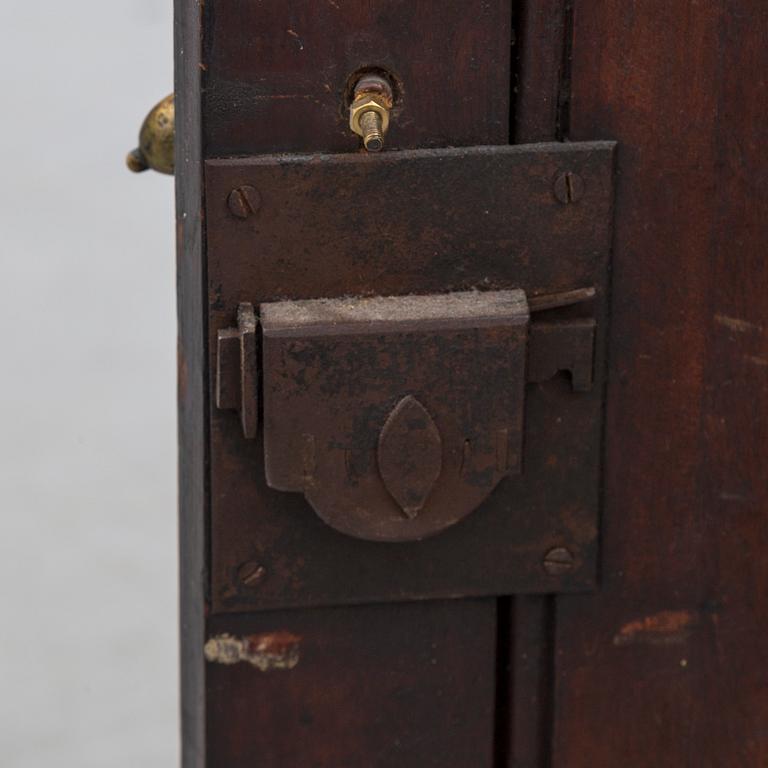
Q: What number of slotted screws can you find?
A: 4